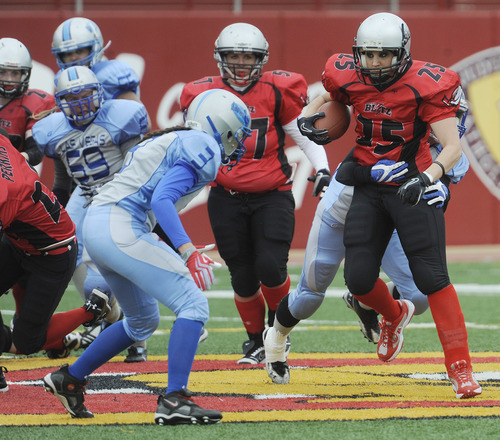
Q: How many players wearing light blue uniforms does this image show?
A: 4